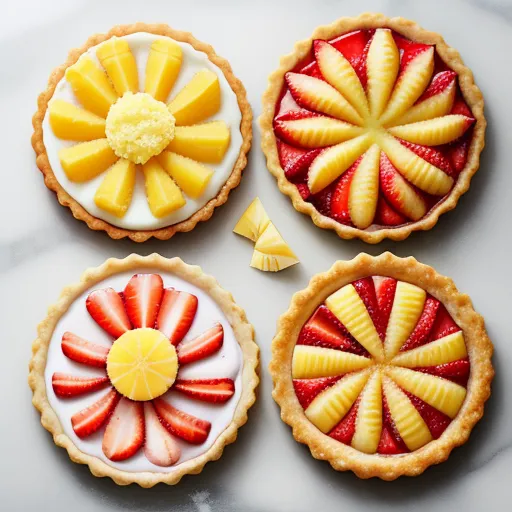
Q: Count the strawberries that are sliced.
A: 11